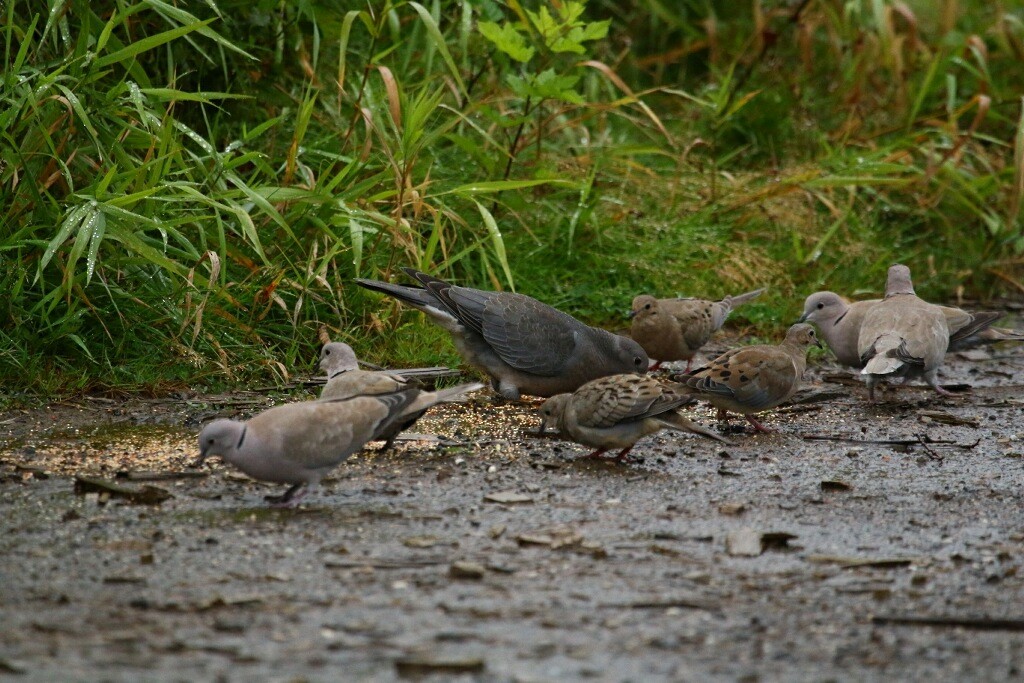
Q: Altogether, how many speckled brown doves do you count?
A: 3